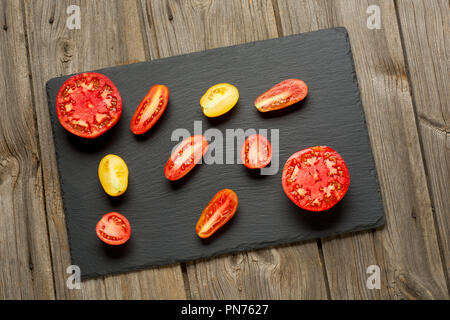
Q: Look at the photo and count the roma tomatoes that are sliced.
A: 4